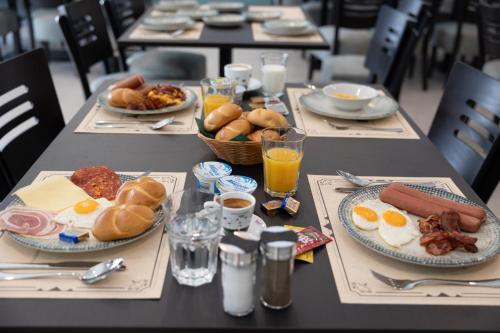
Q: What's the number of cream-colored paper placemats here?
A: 8